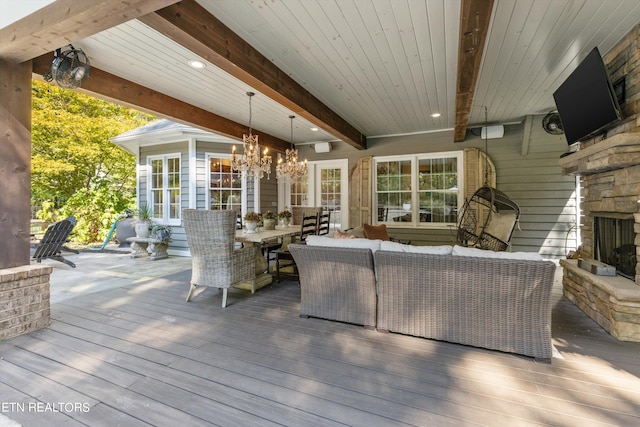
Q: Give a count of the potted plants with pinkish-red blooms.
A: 3